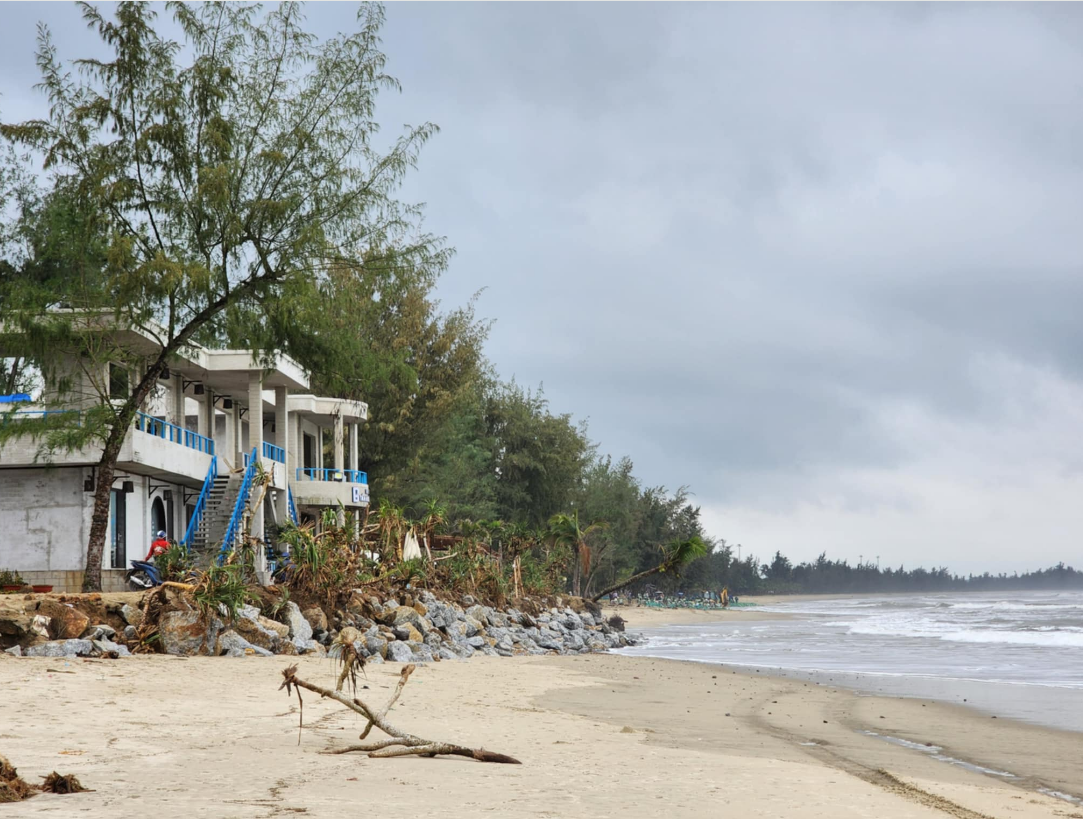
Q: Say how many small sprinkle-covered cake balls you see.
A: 0